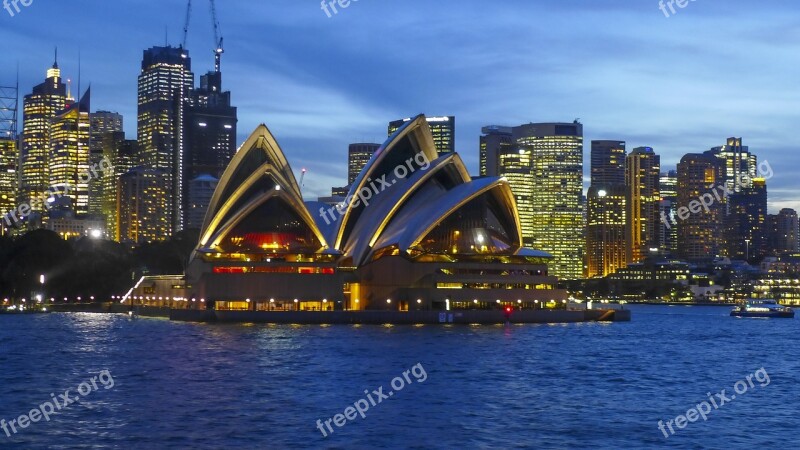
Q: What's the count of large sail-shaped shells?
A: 6